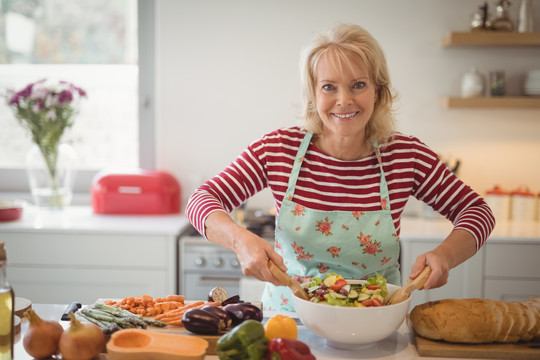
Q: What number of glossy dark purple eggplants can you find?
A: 3